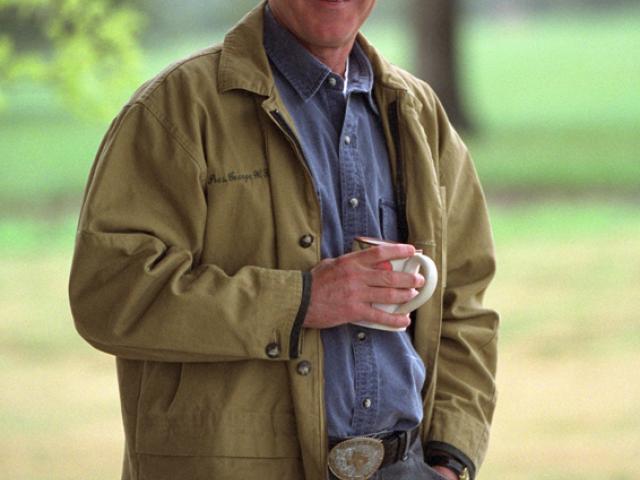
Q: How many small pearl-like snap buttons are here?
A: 5